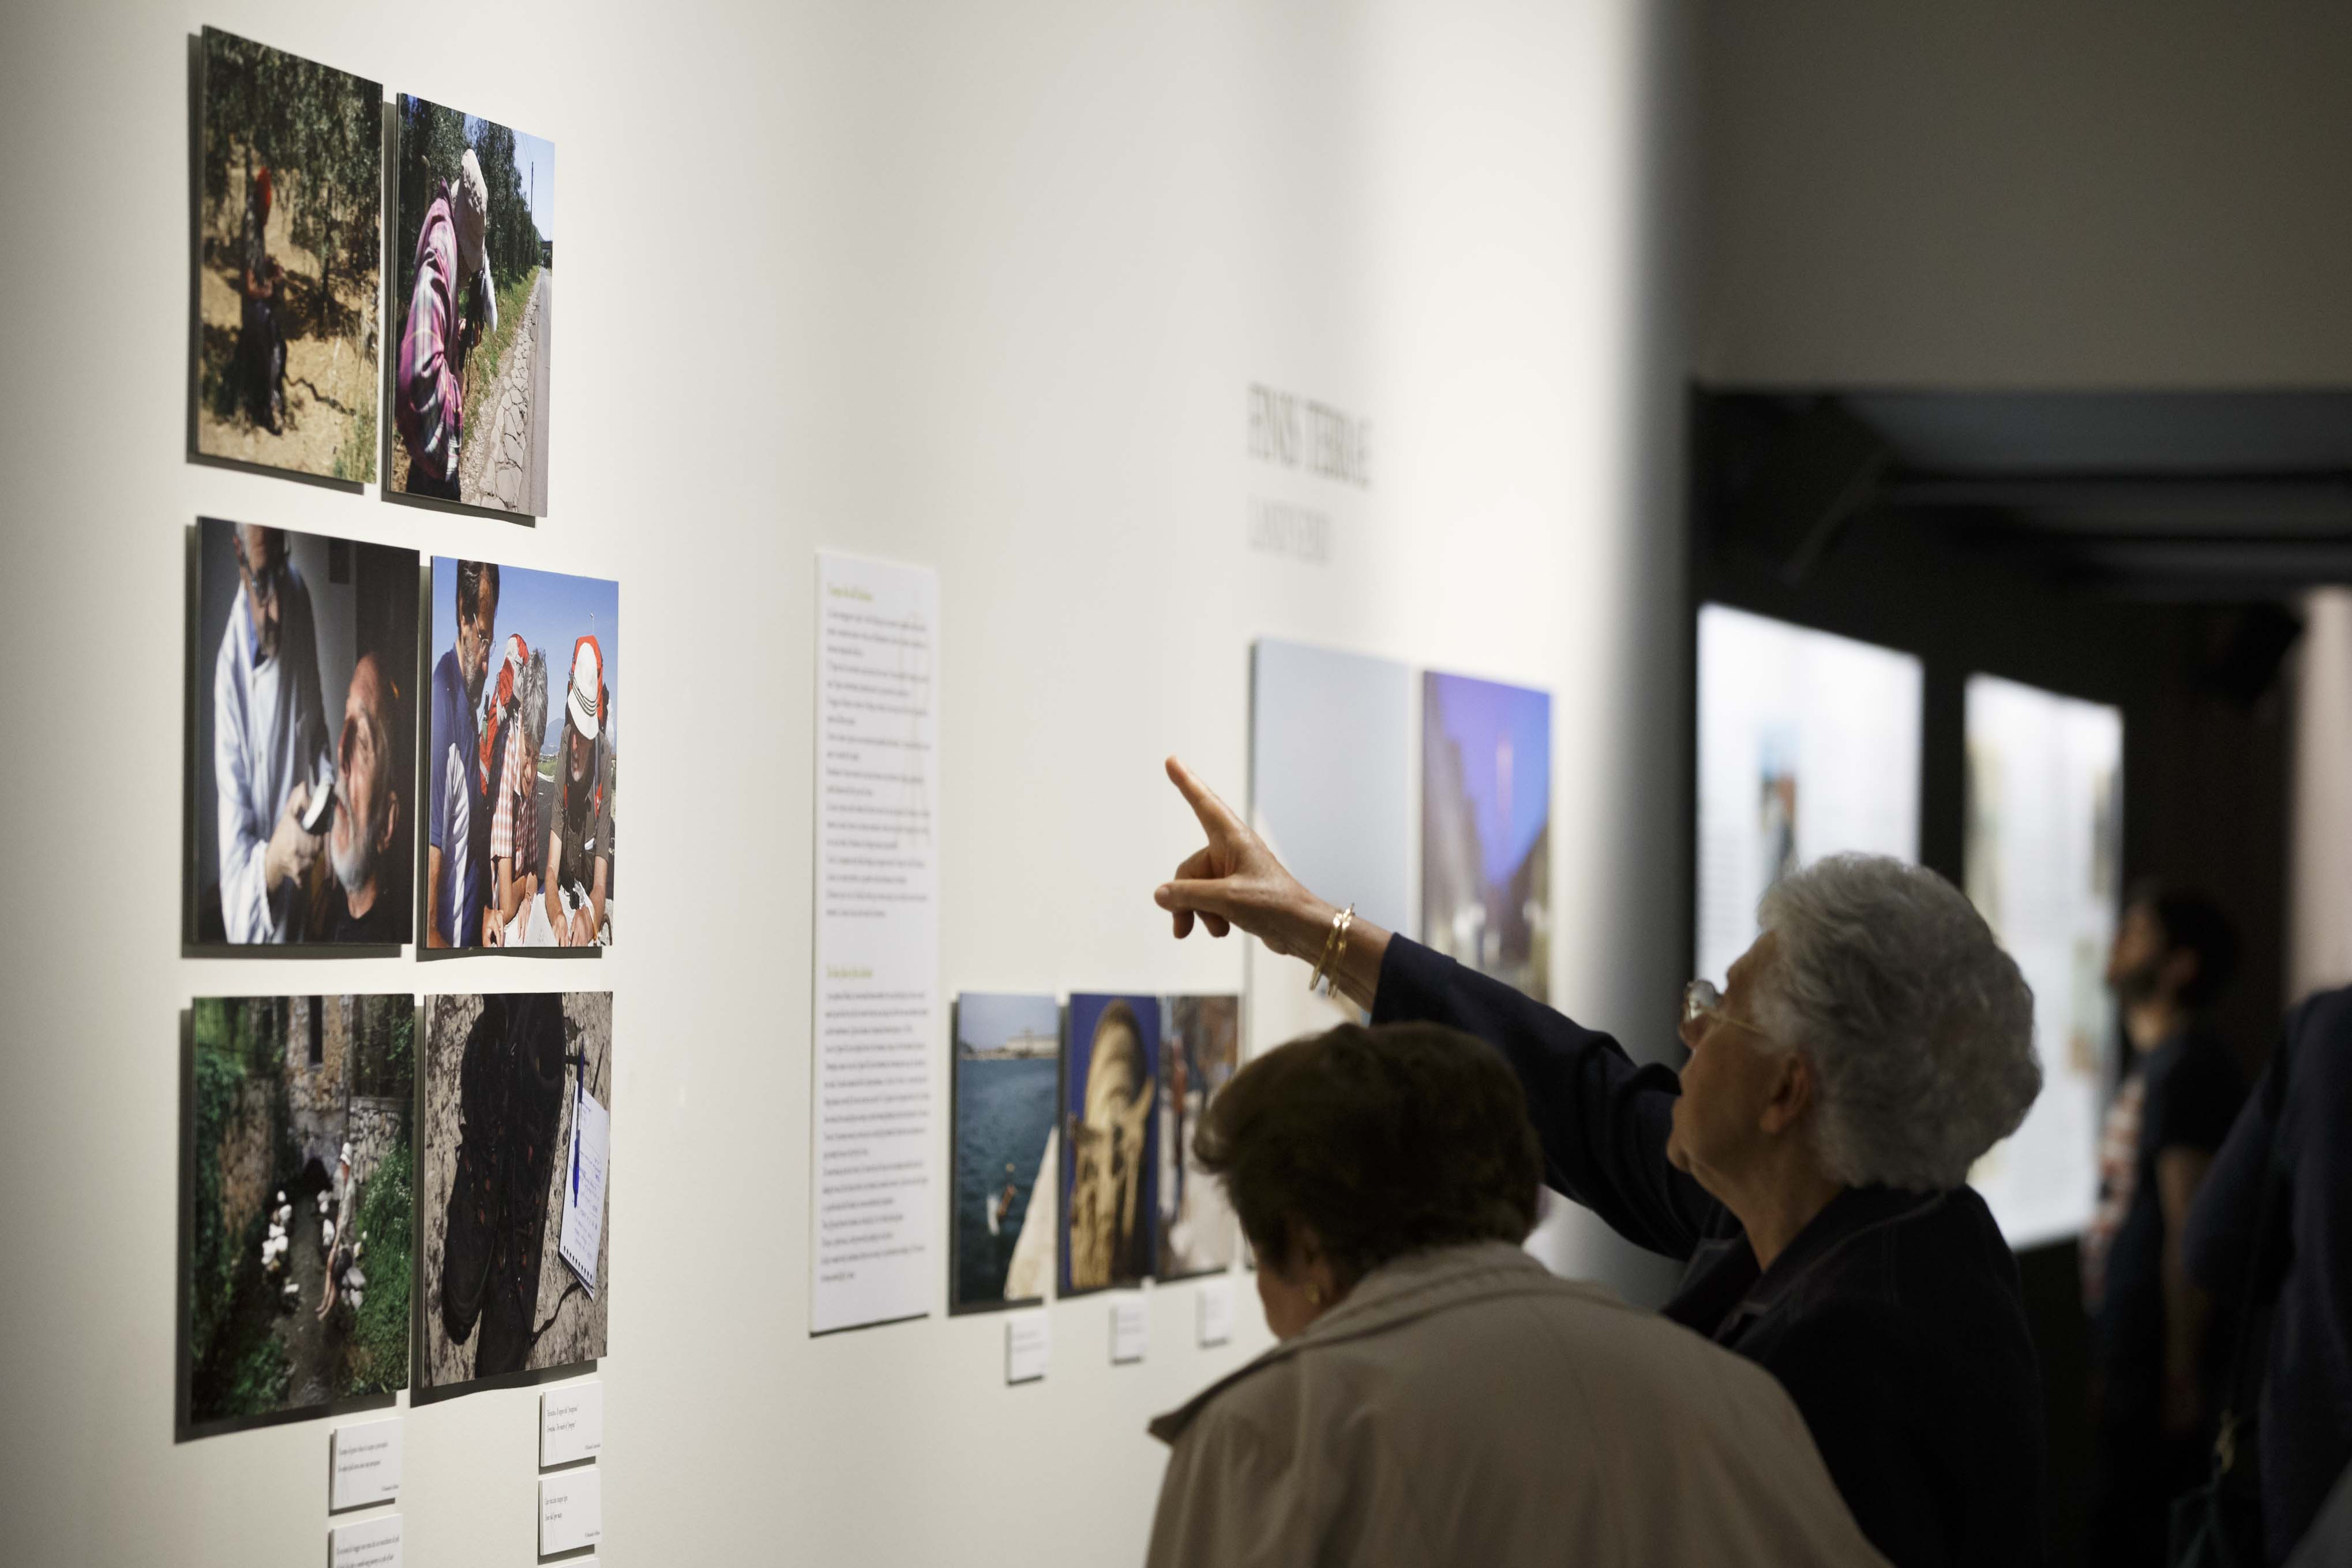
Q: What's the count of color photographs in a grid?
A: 6